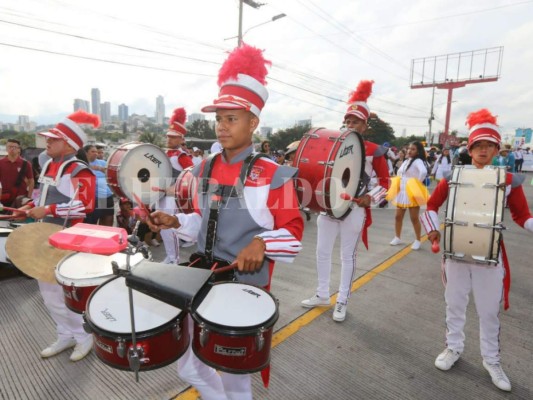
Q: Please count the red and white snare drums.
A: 3